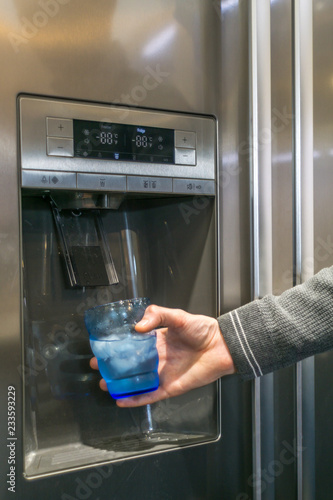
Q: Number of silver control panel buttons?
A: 8